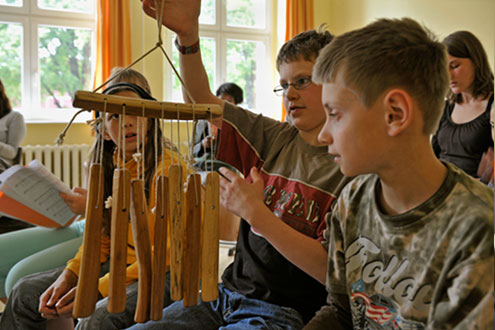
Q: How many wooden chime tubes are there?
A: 7